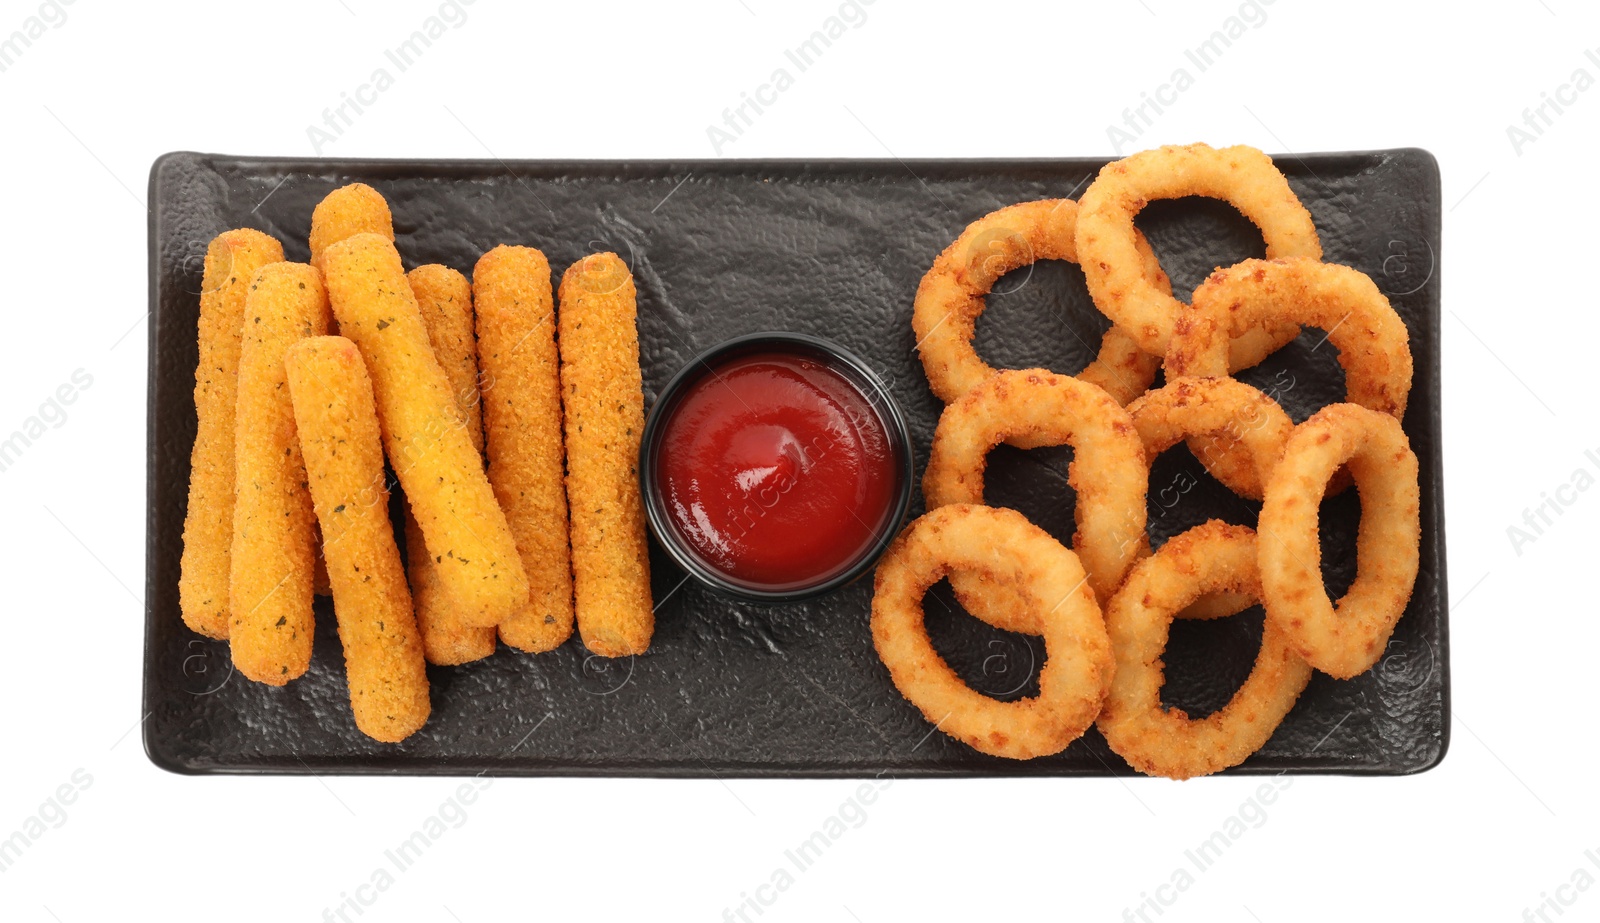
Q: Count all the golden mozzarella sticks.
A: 8